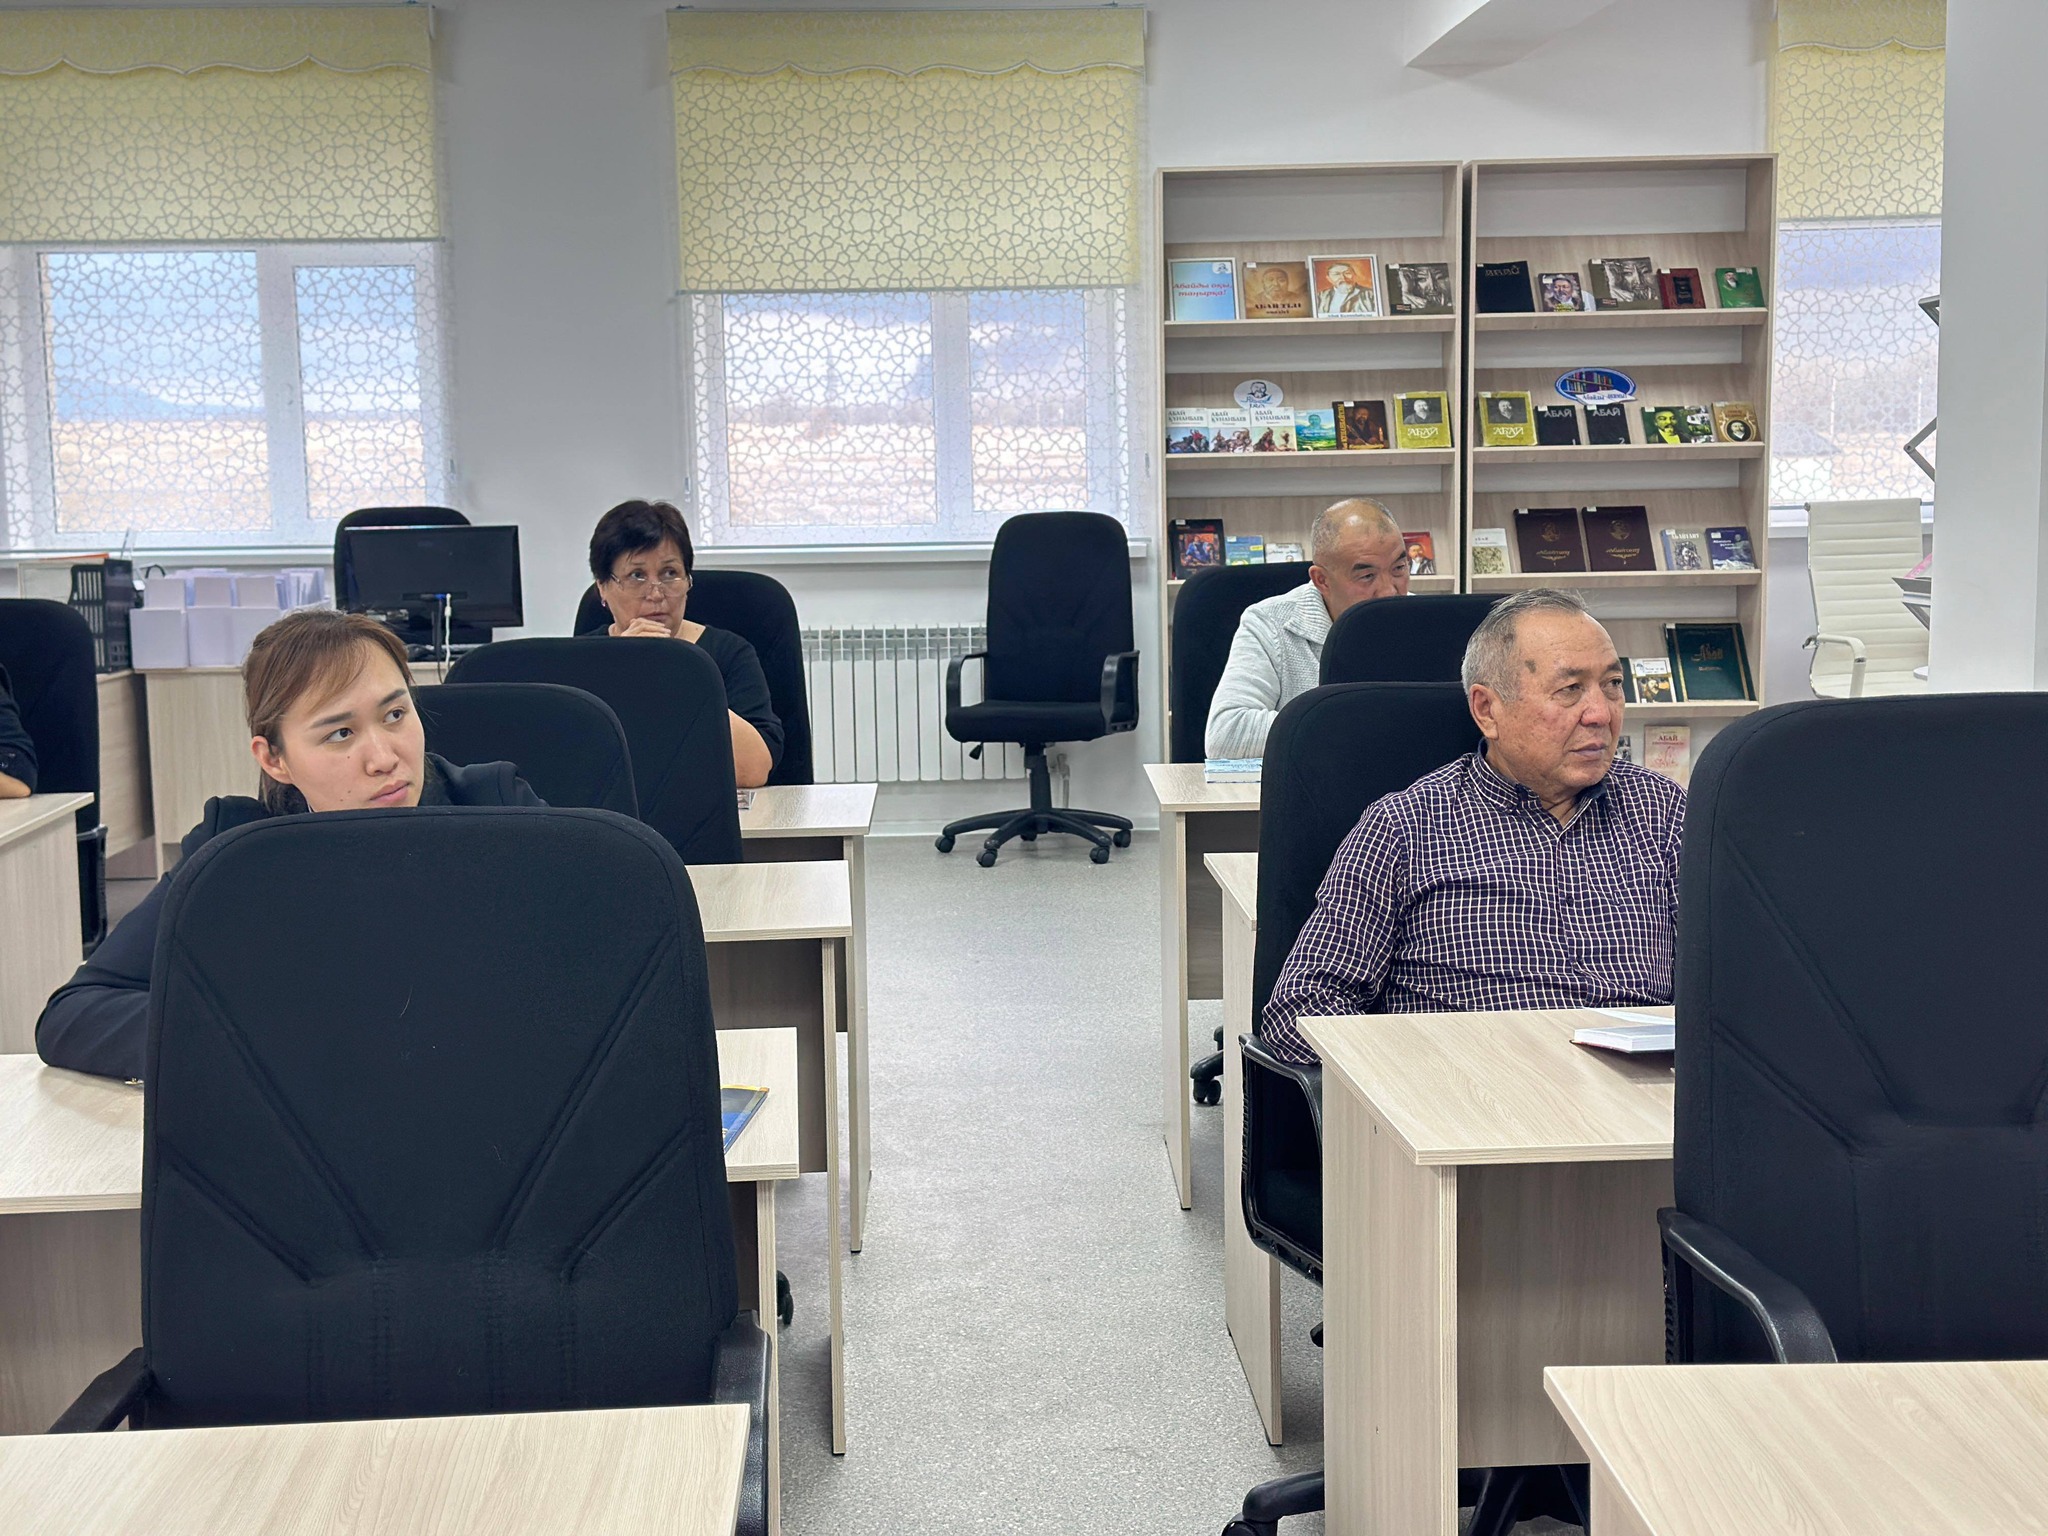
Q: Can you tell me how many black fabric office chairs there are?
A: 11